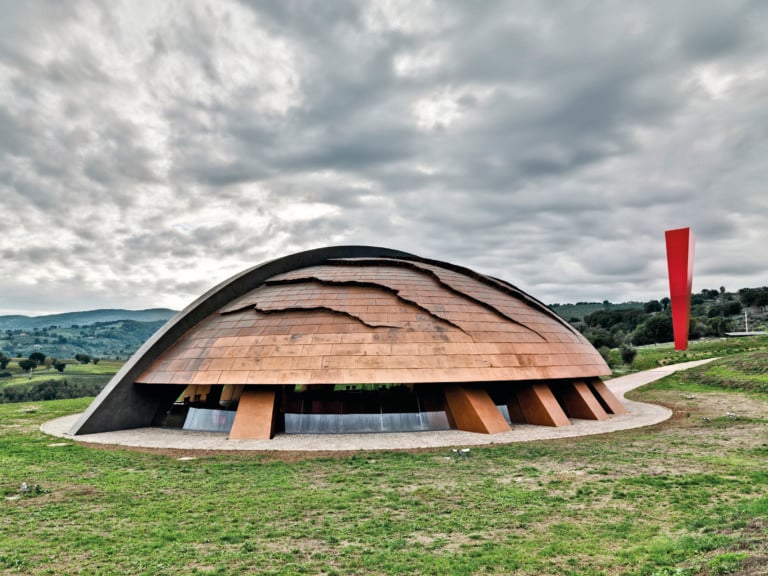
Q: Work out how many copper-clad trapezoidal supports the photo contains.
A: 5